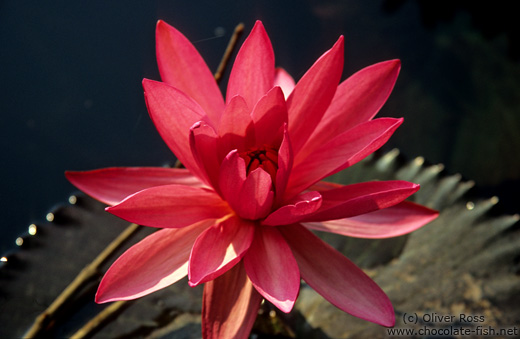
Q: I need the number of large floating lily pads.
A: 2